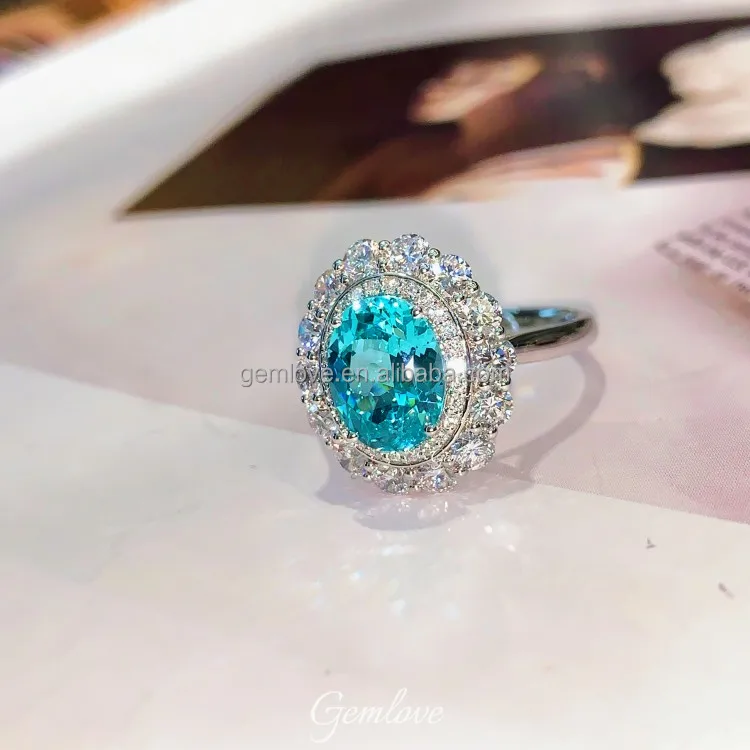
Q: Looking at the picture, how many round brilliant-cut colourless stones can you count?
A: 14